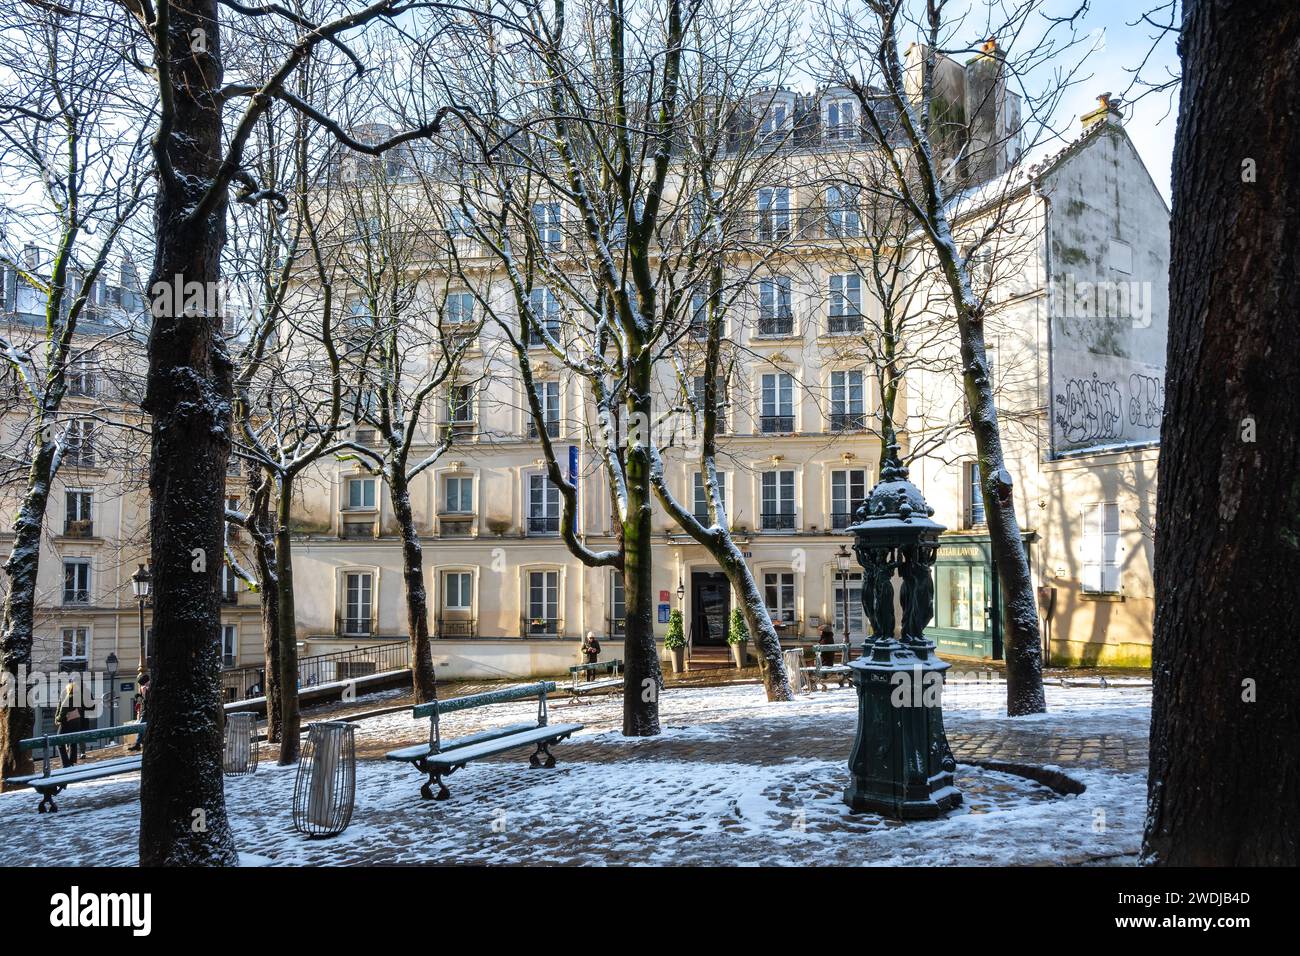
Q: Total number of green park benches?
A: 4